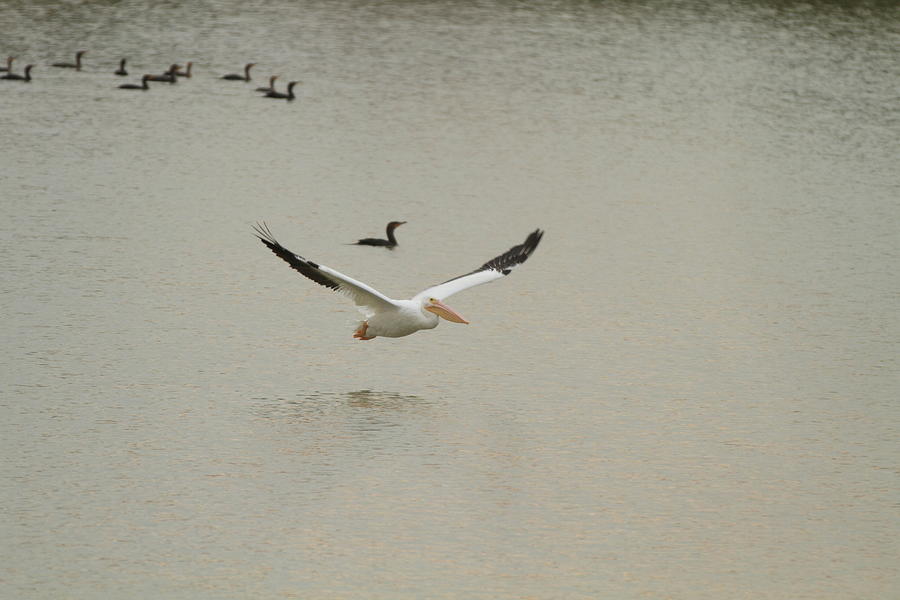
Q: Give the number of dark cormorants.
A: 11